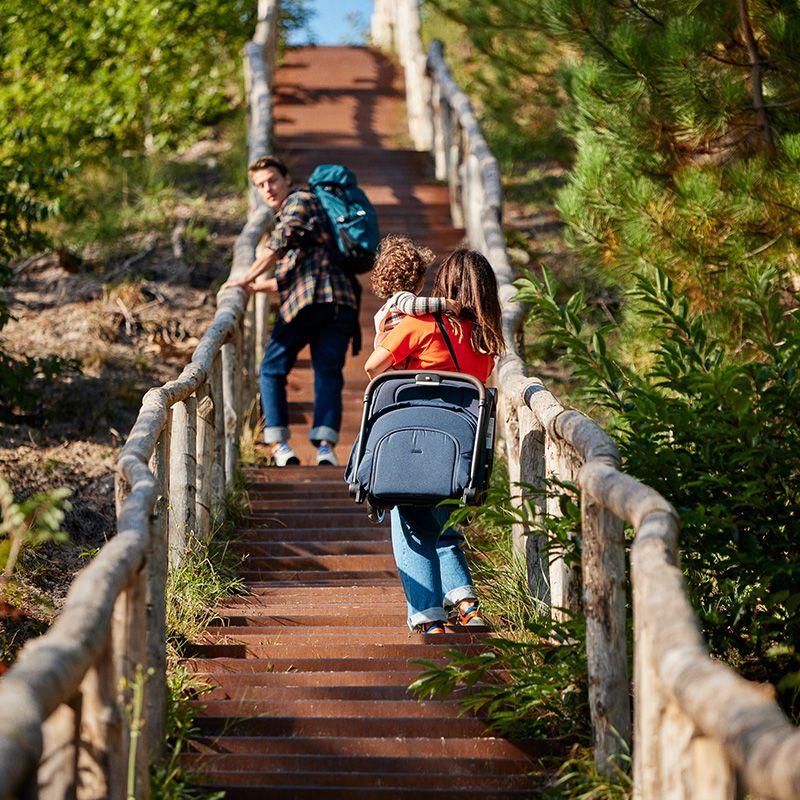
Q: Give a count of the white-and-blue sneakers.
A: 2